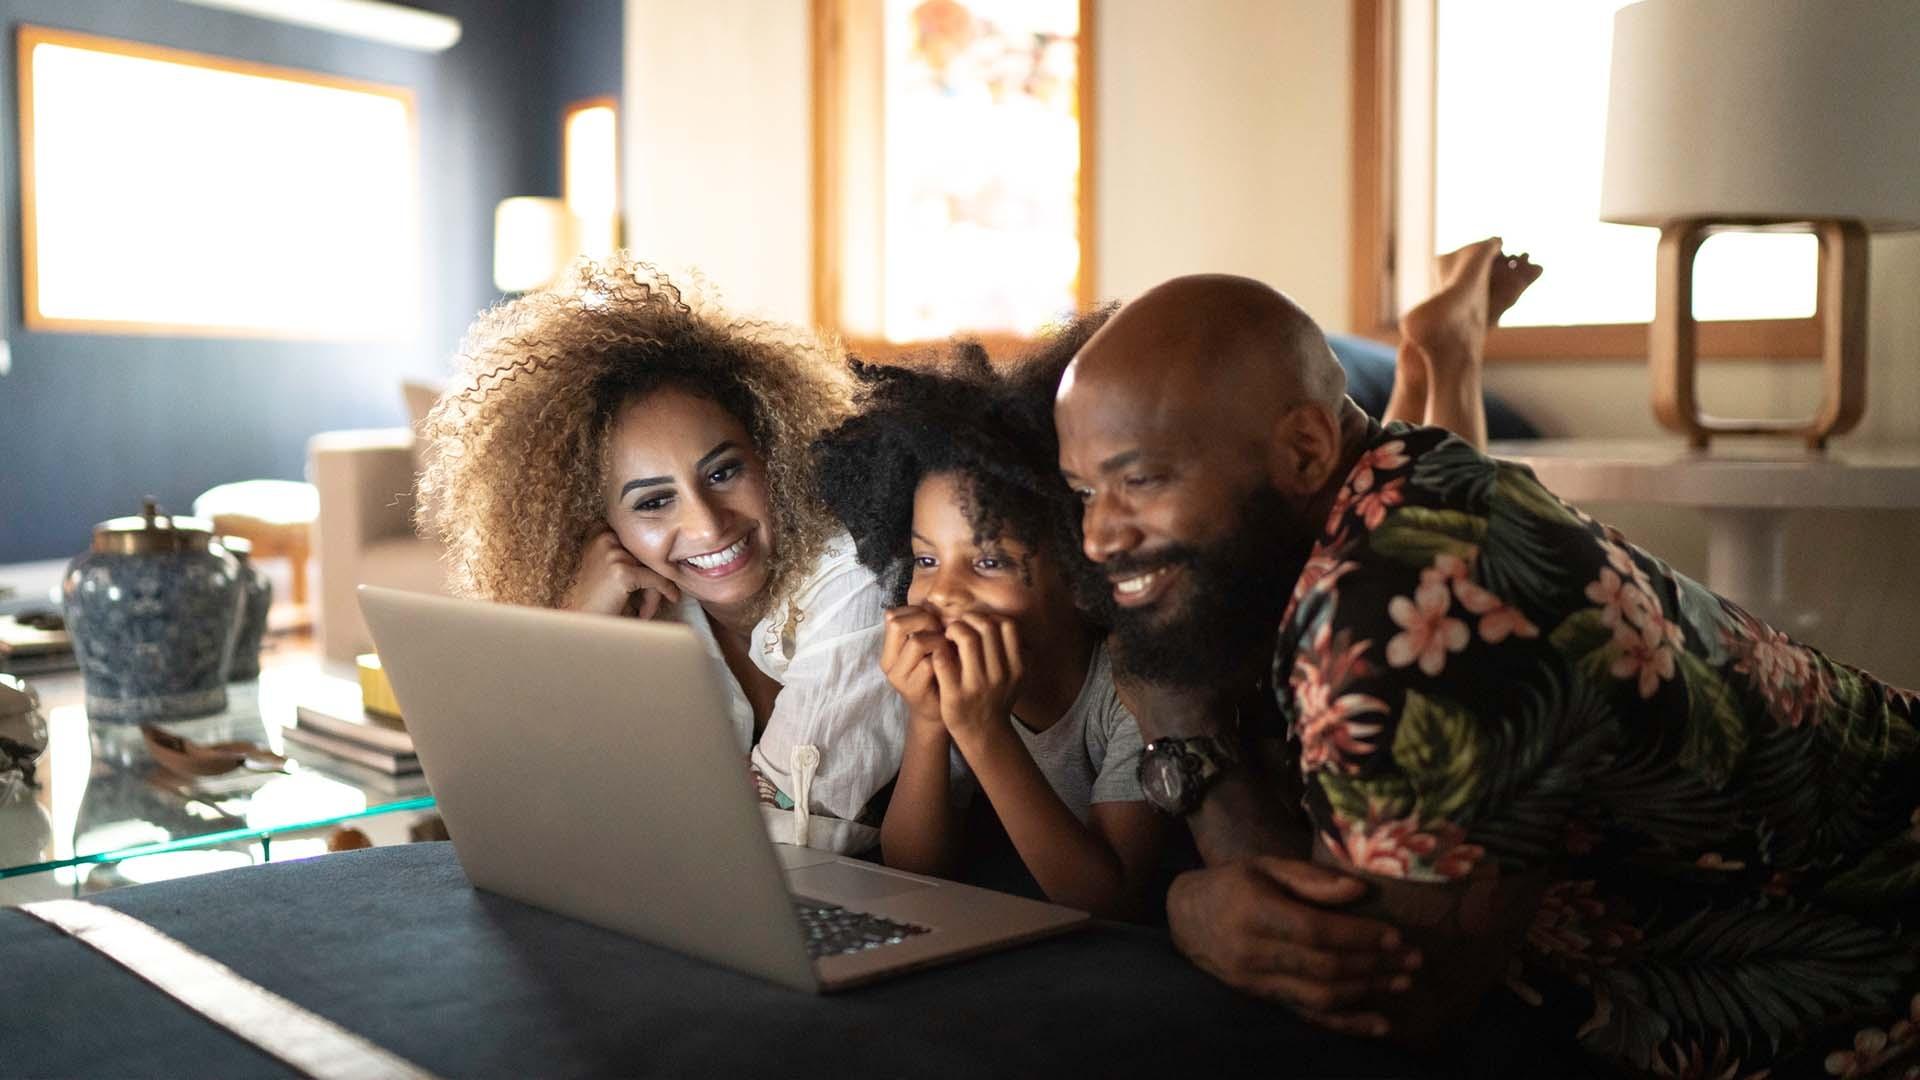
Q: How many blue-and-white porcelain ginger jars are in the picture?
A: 2